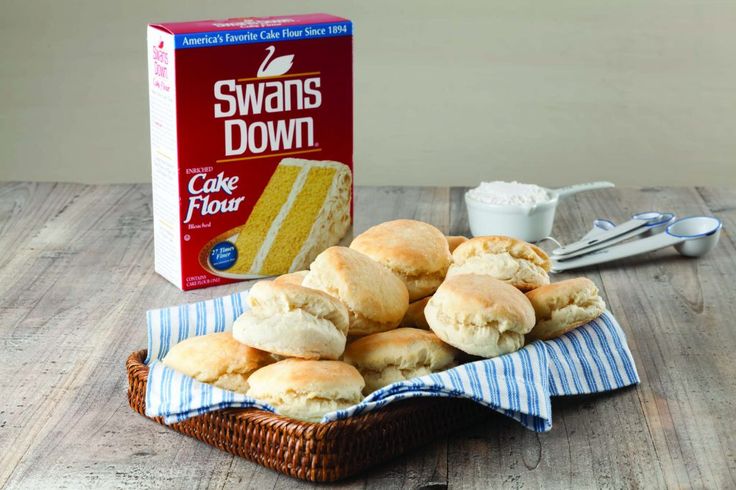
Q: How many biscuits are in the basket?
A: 12